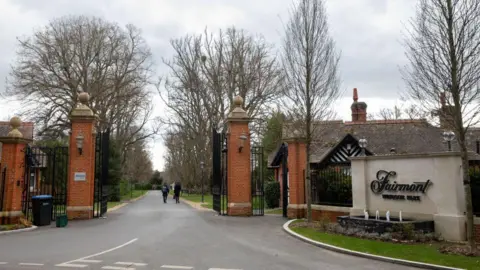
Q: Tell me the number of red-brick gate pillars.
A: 4